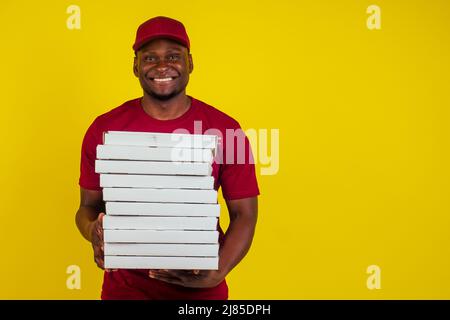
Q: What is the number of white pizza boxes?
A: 10